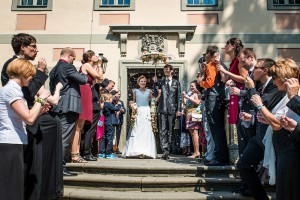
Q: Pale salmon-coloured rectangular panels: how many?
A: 7